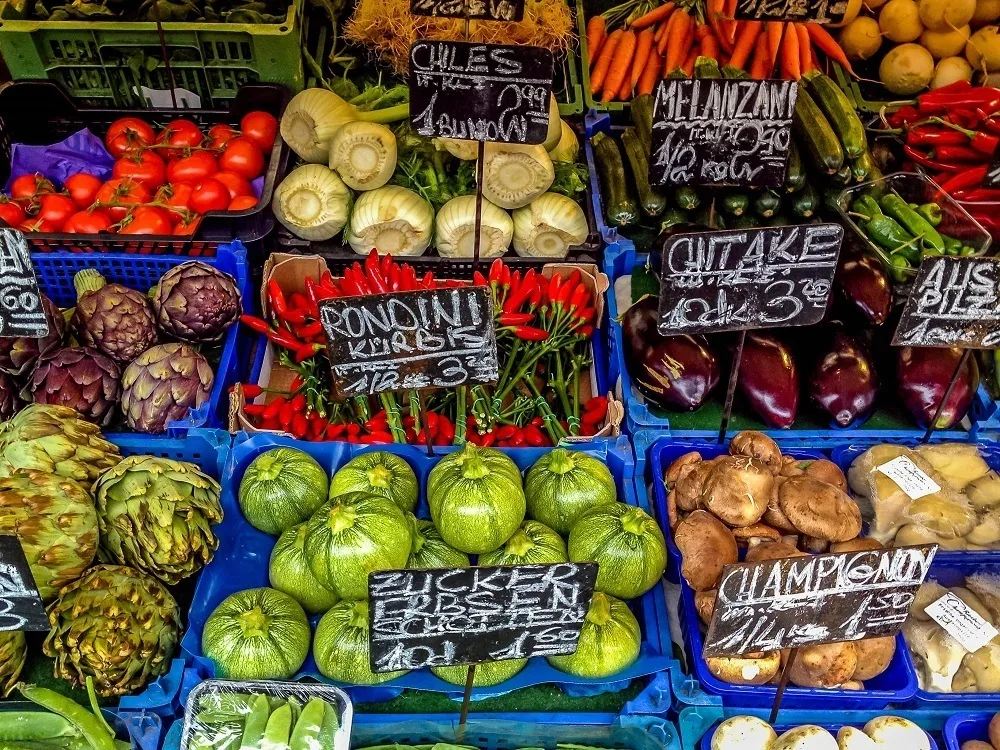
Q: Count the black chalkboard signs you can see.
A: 11